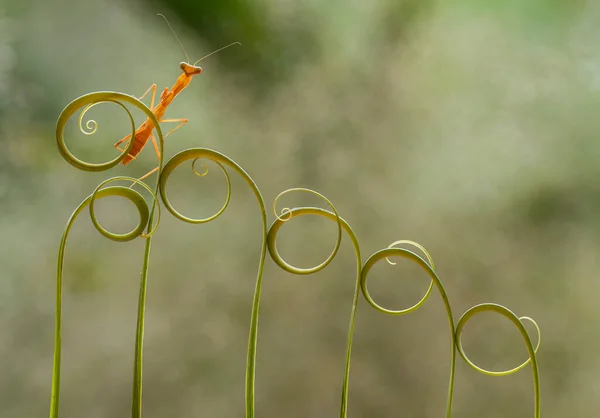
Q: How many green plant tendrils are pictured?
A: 6